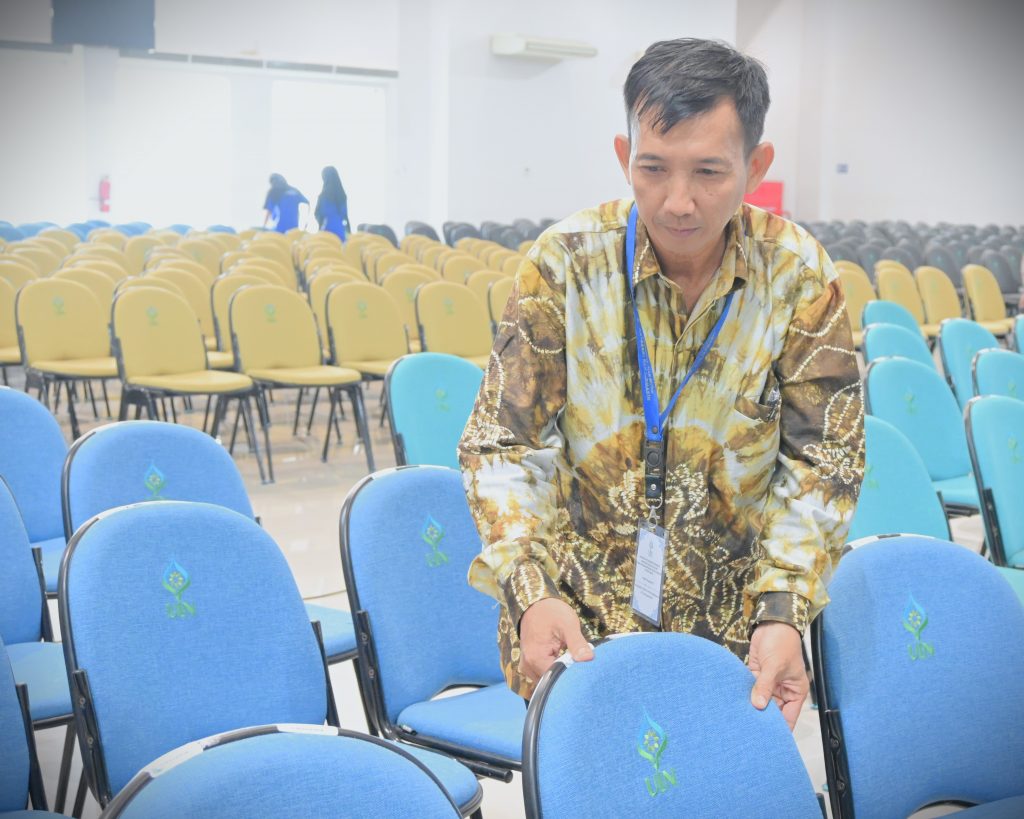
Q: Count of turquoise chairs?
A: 9